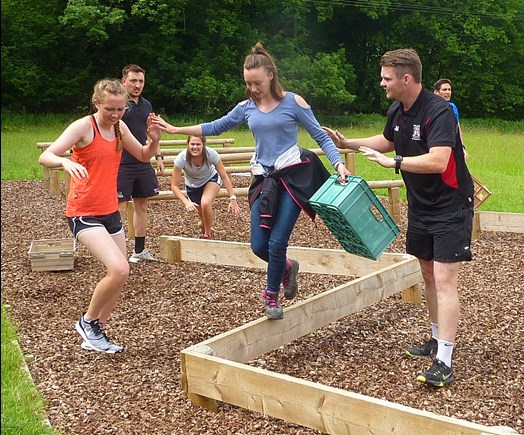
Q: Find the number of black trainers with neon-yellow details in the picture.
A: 2